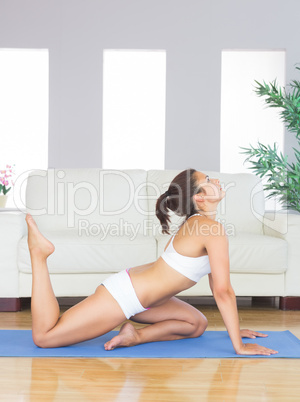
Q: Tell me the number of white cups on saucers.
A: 0